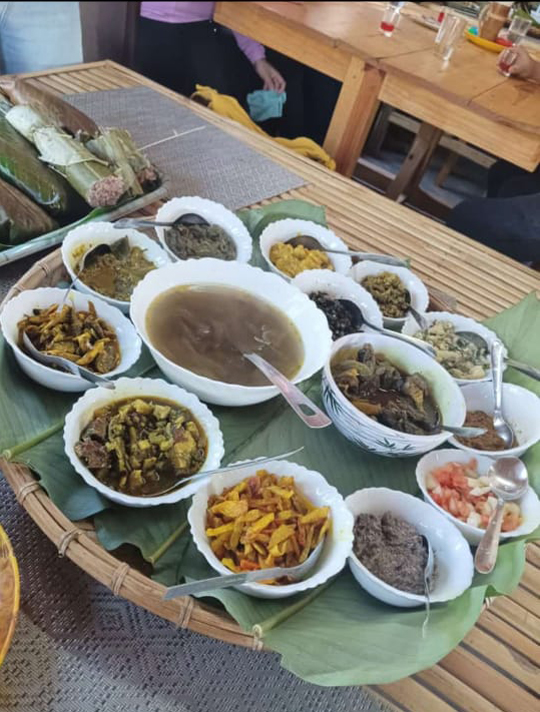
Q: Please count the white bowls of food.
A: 14